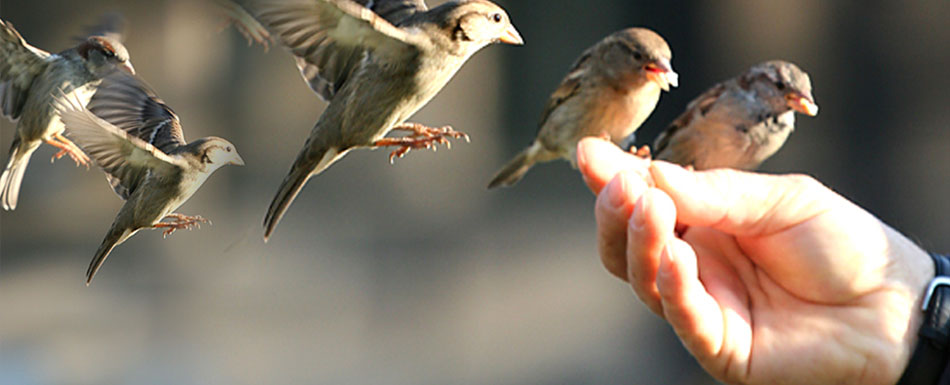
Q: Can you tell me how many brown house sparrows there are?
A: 5